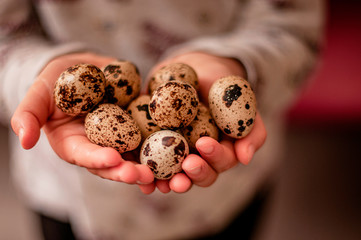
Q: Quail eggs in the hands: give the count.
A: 9